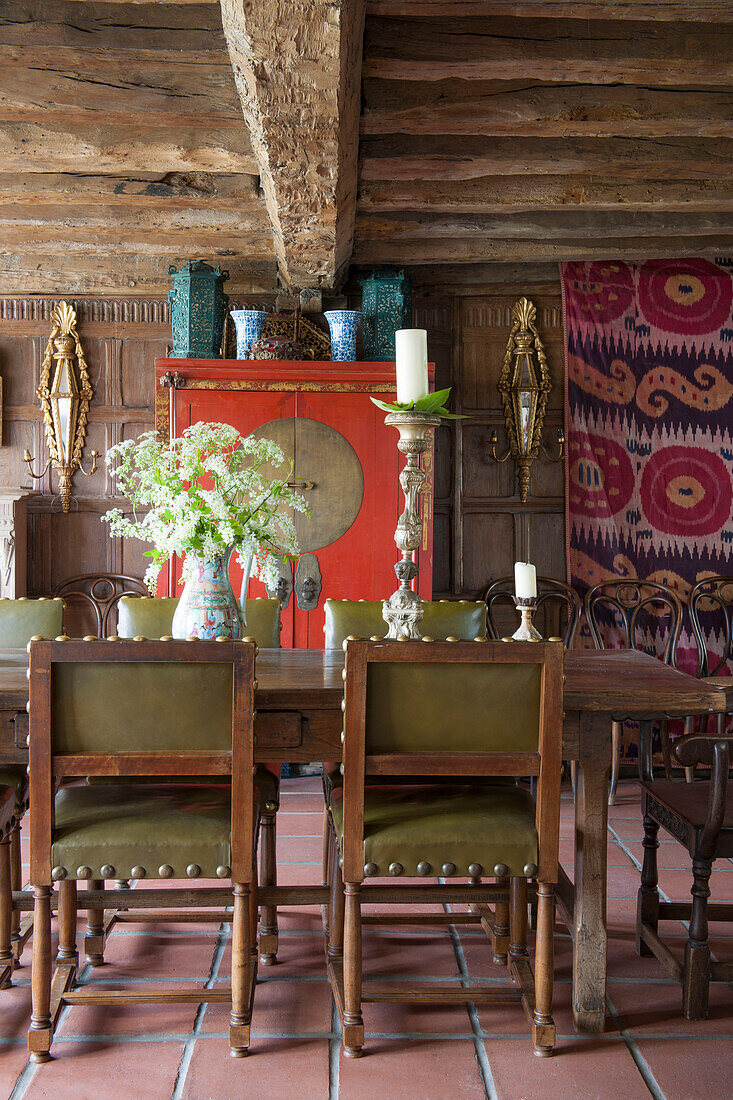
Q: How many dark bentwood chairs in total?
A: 4